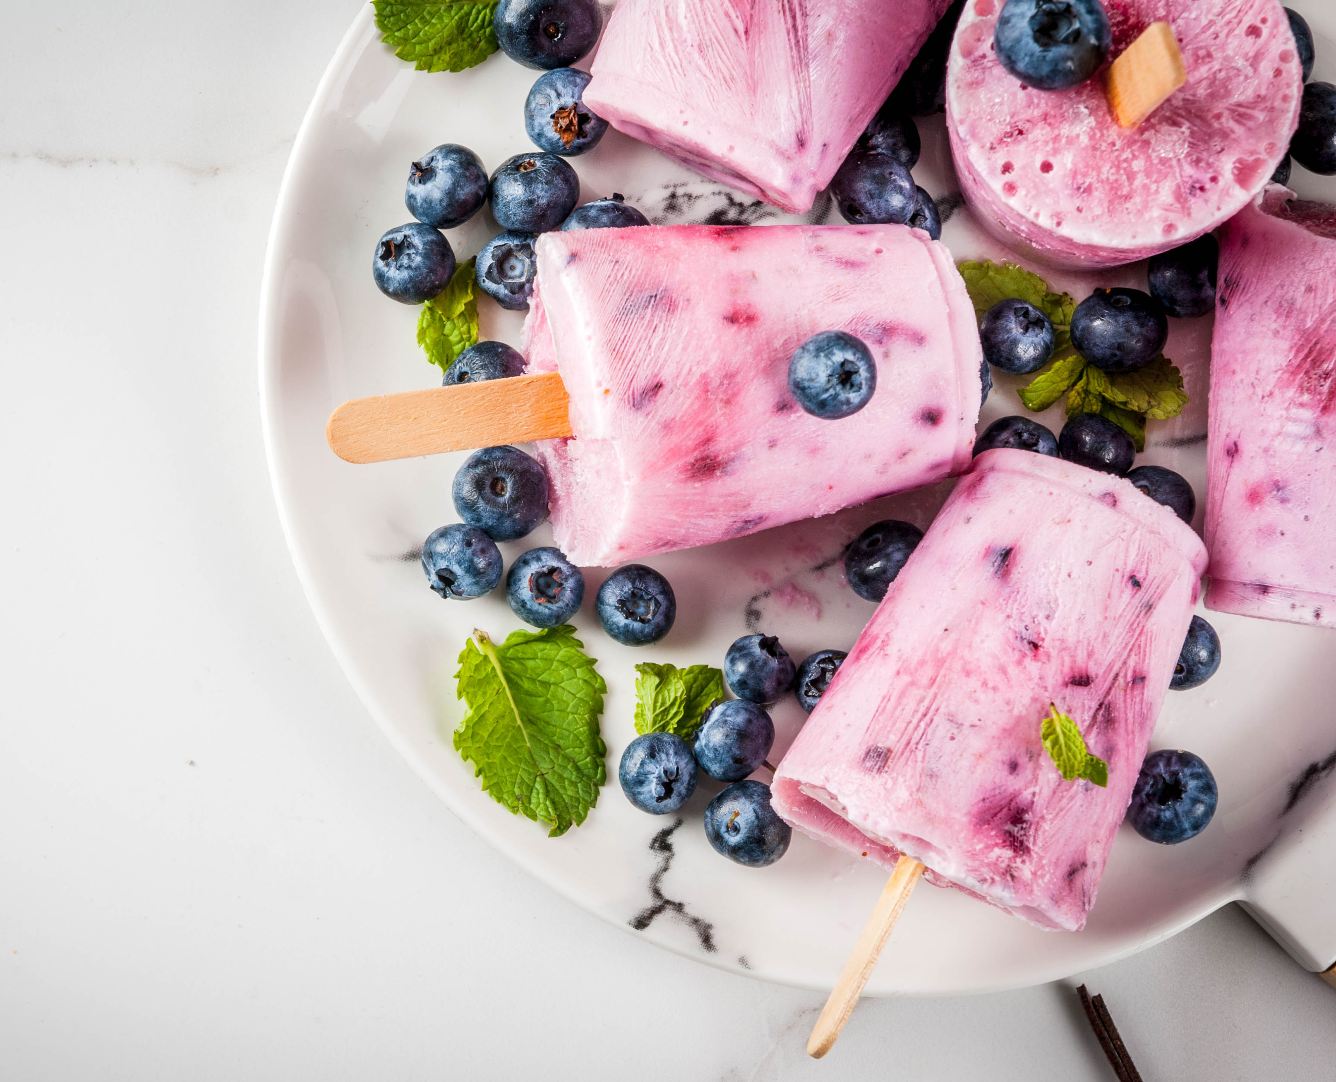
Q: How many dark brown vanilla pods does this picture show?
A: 2